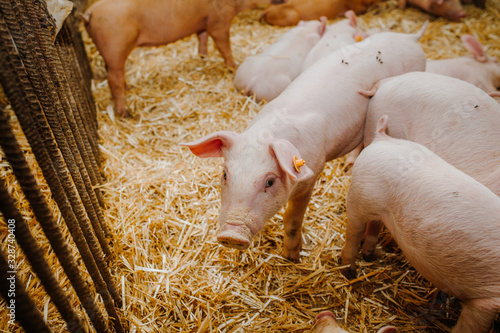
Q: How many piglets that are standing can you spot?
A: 4